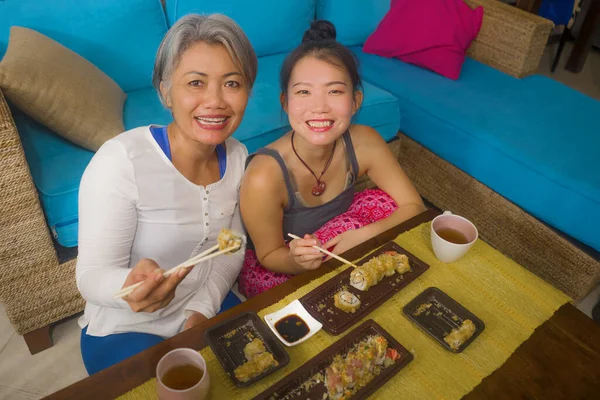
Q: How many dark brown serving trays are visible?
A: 4